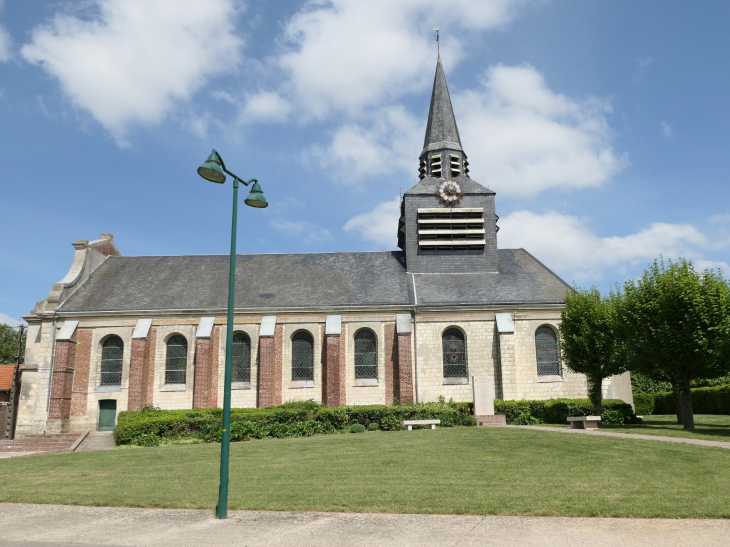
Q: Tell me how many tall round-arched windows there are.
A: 7